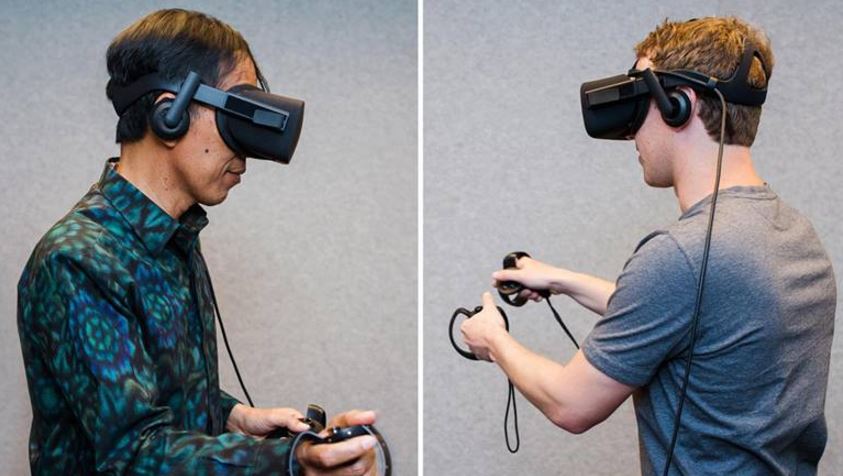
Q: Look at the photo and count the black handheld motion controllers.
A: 4